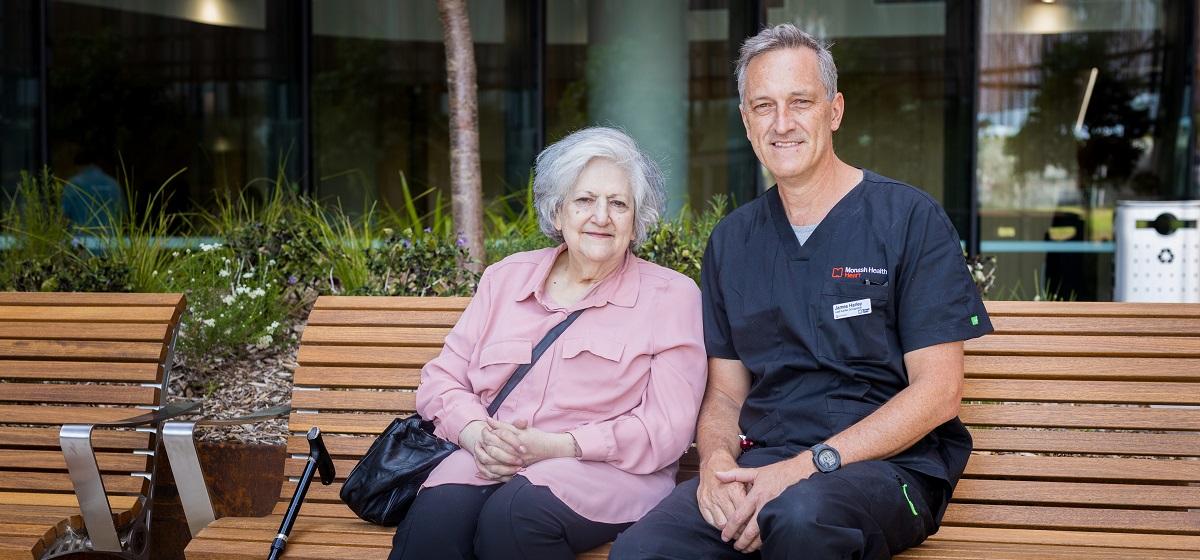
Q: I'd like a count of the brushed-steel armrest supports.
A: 2